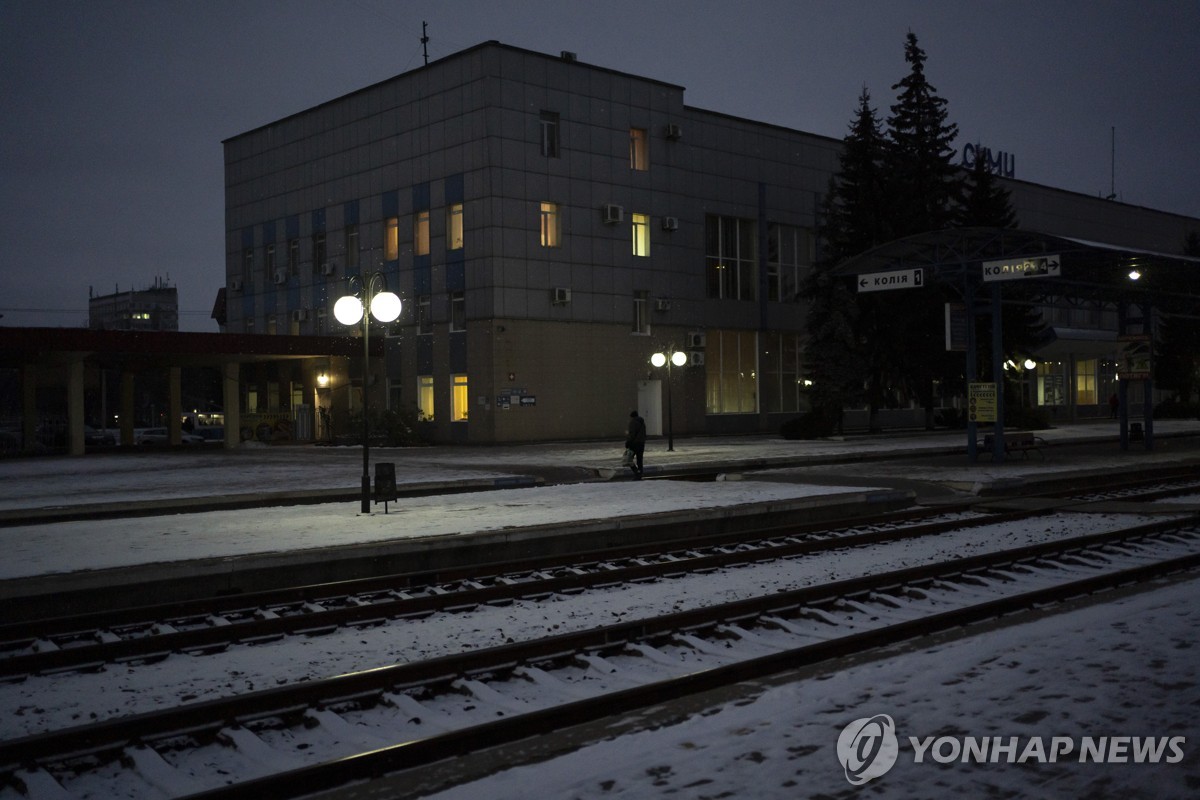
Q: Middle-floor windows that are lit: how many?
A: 5